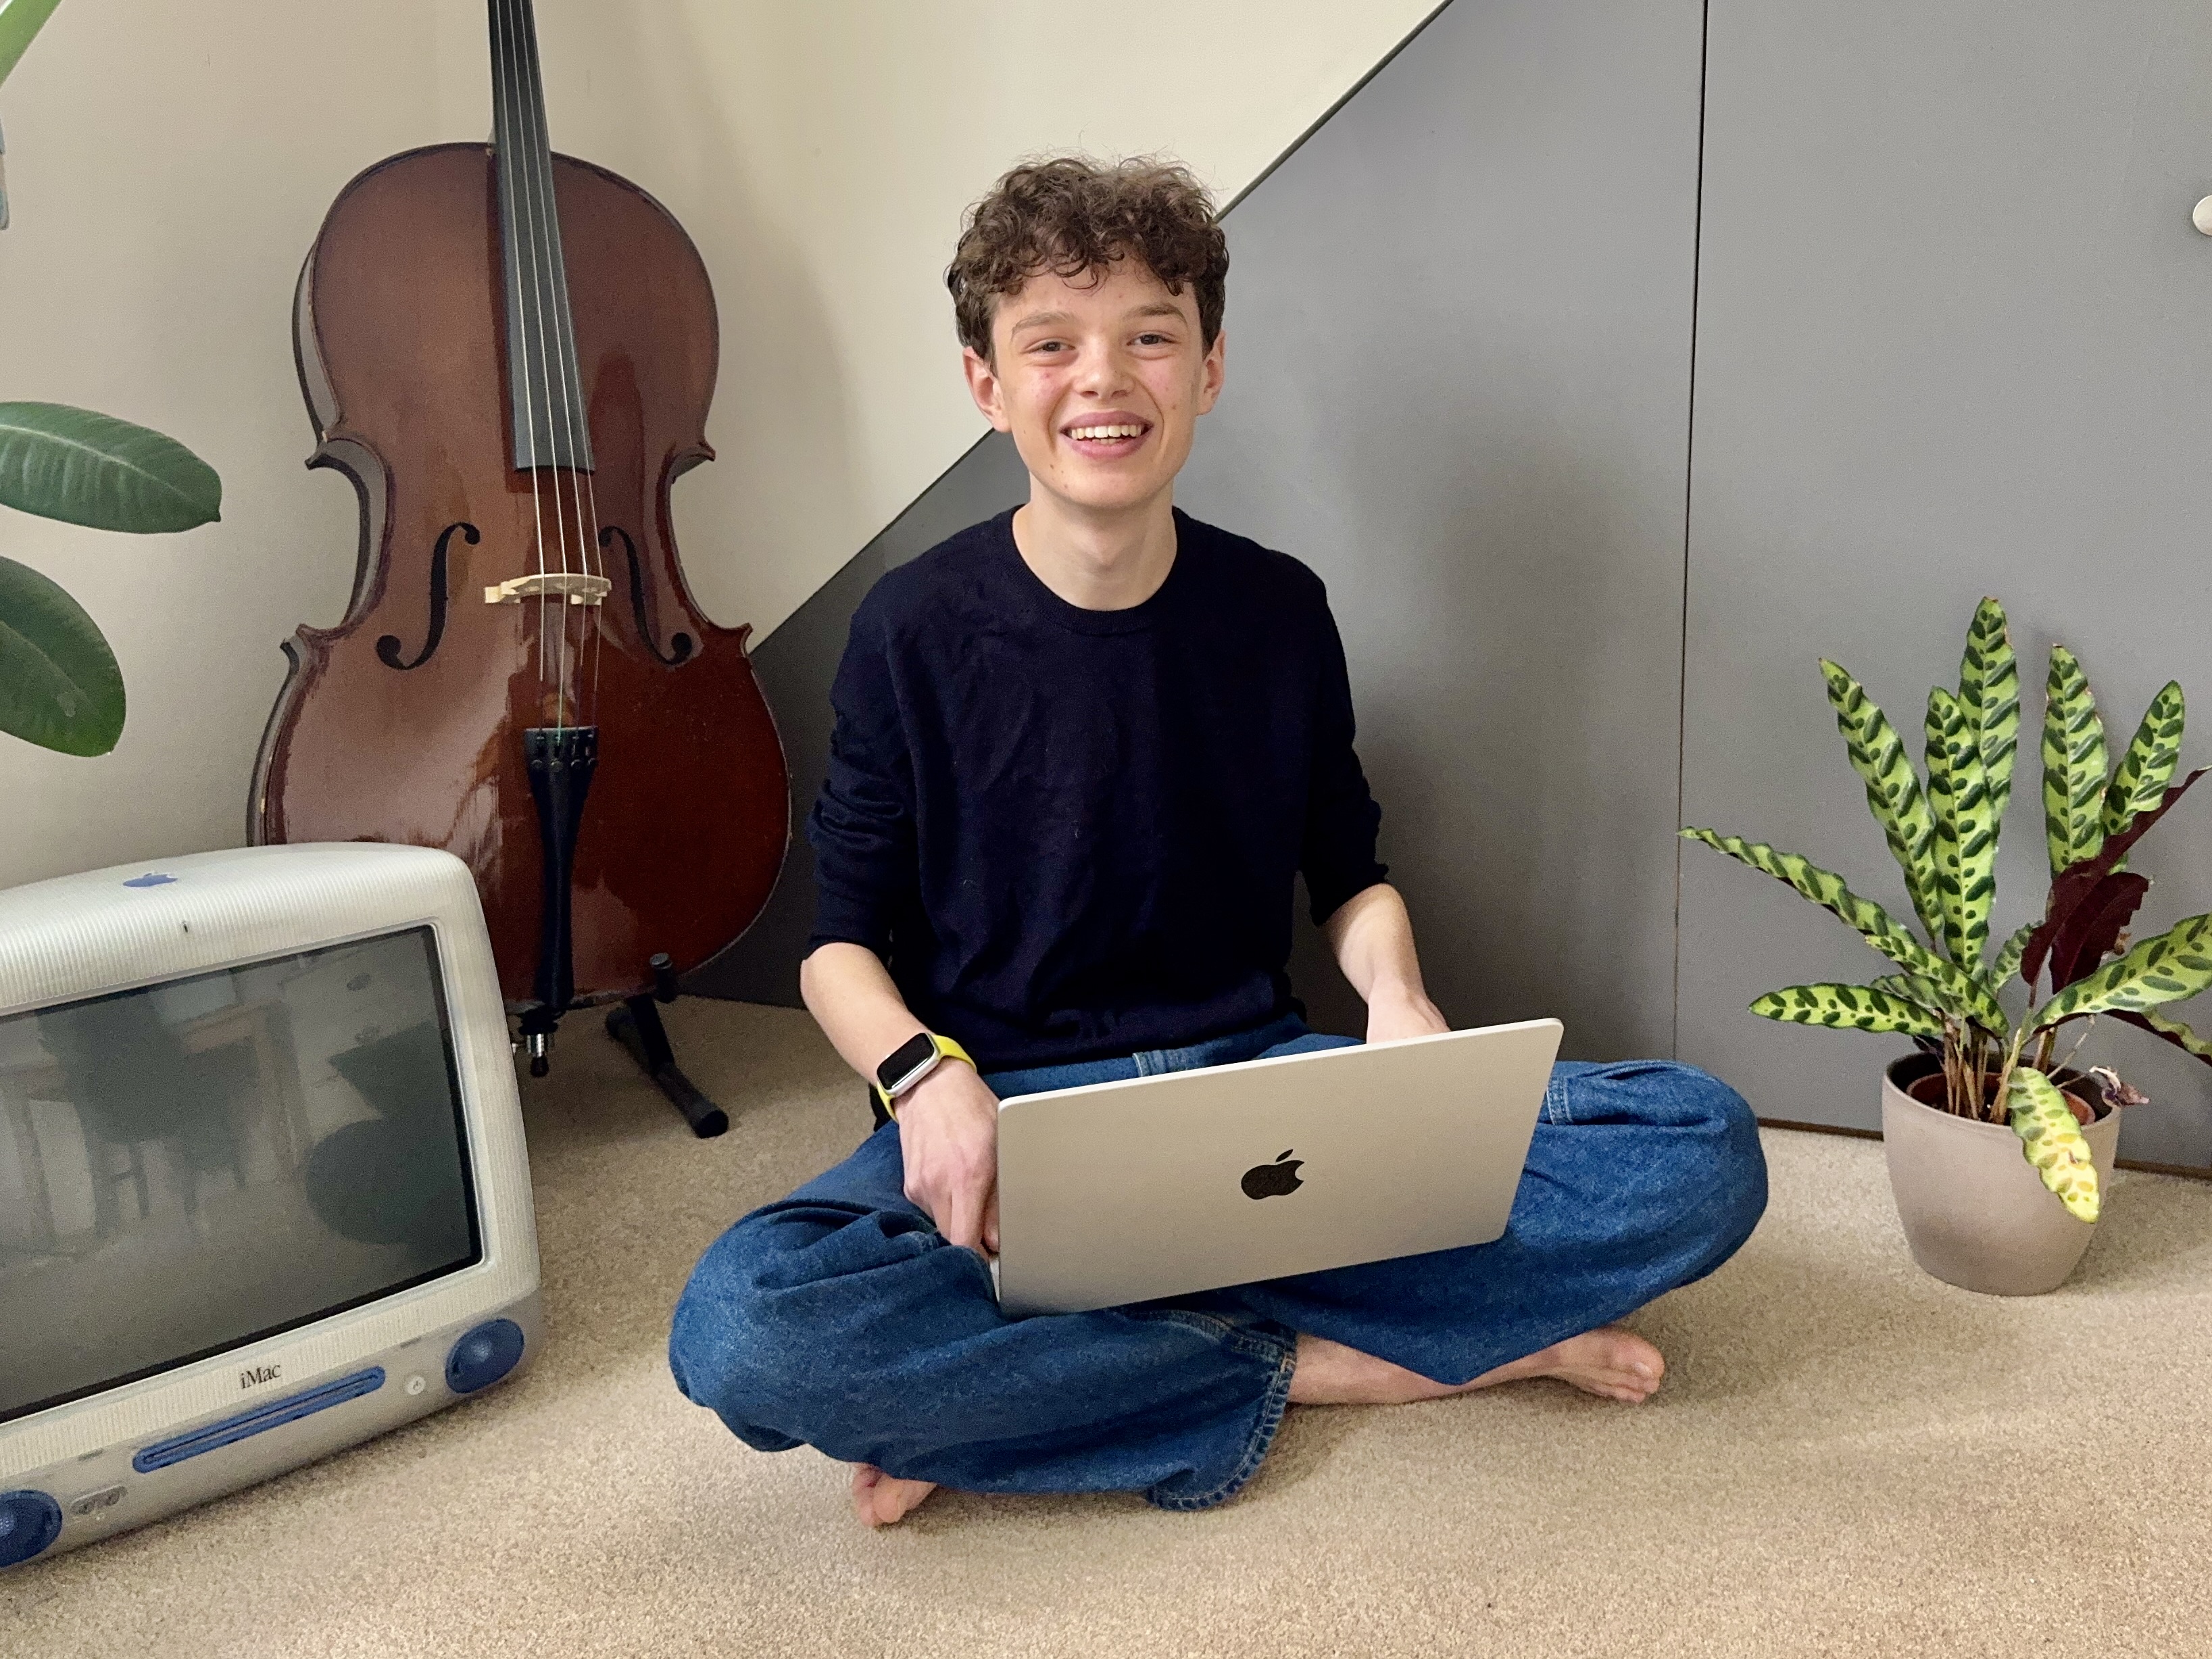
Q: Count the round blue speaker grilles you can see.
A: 2